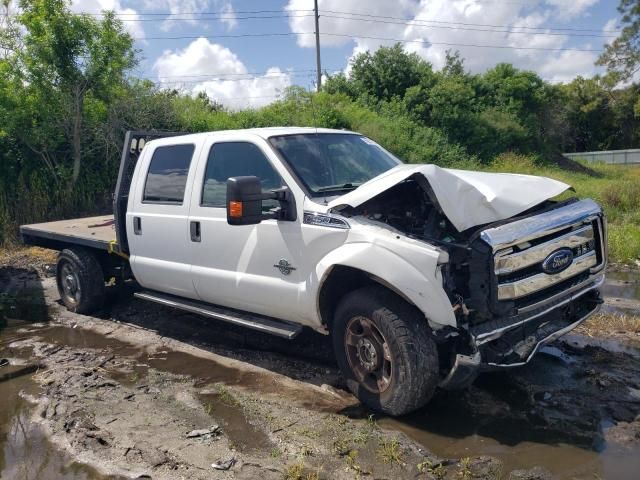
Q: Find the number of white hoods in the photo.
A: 1